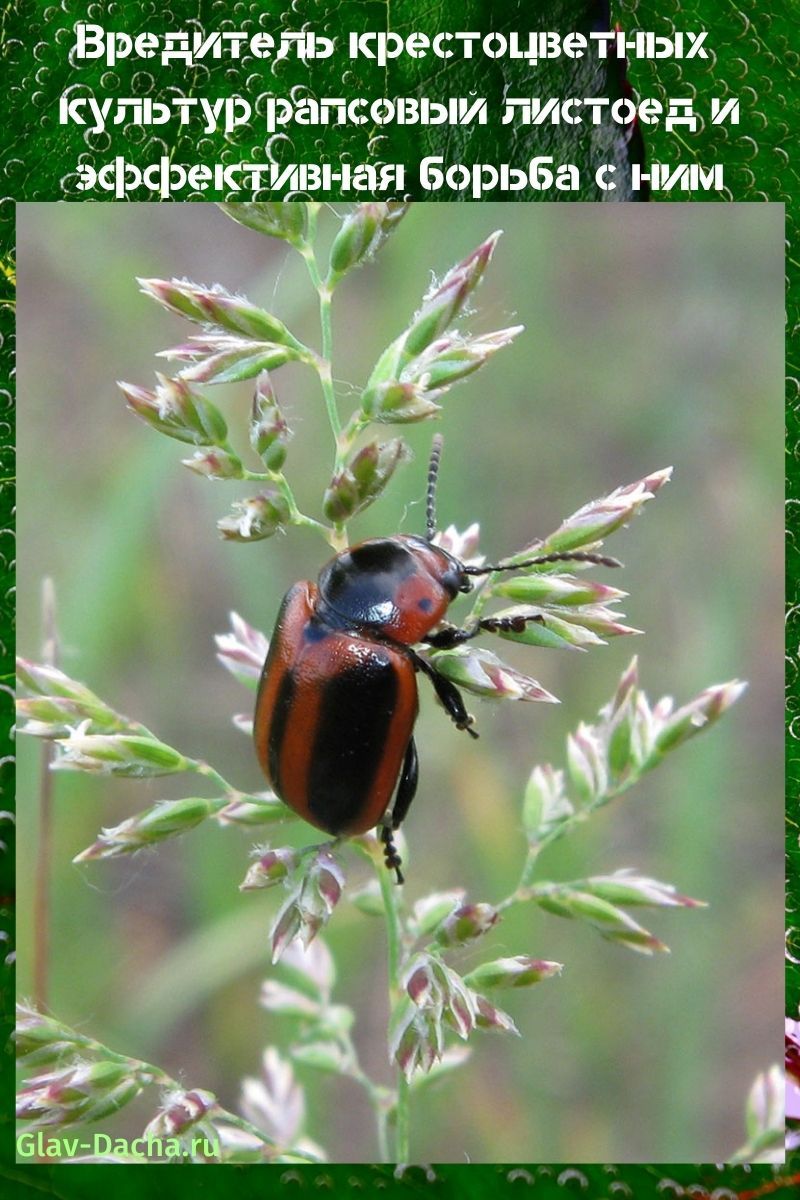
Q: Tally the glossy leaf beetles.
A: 1